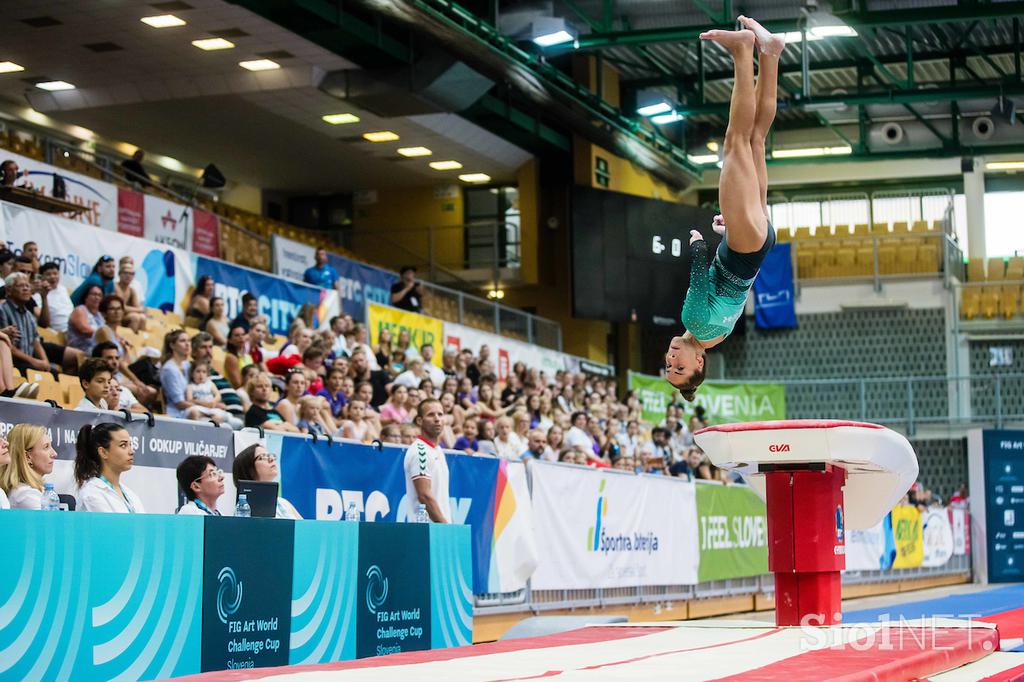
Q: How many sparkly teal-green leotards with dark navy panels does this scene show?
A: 1